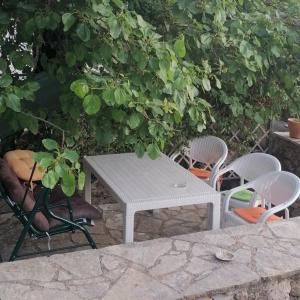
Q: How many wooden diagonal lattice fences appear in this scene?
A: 1